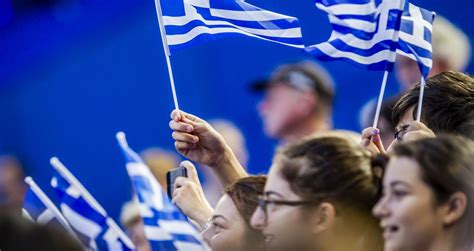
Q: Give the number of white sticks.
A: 6